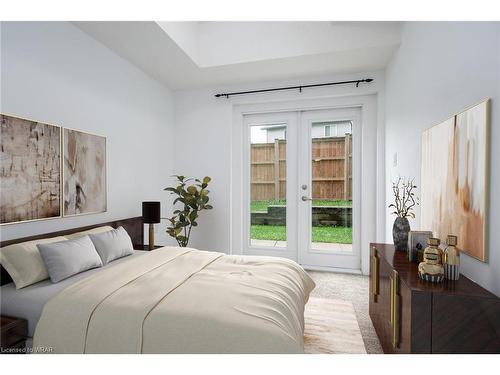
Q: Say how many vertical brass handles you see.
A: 2